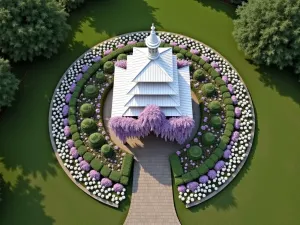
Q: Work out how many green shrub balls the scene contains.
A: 15